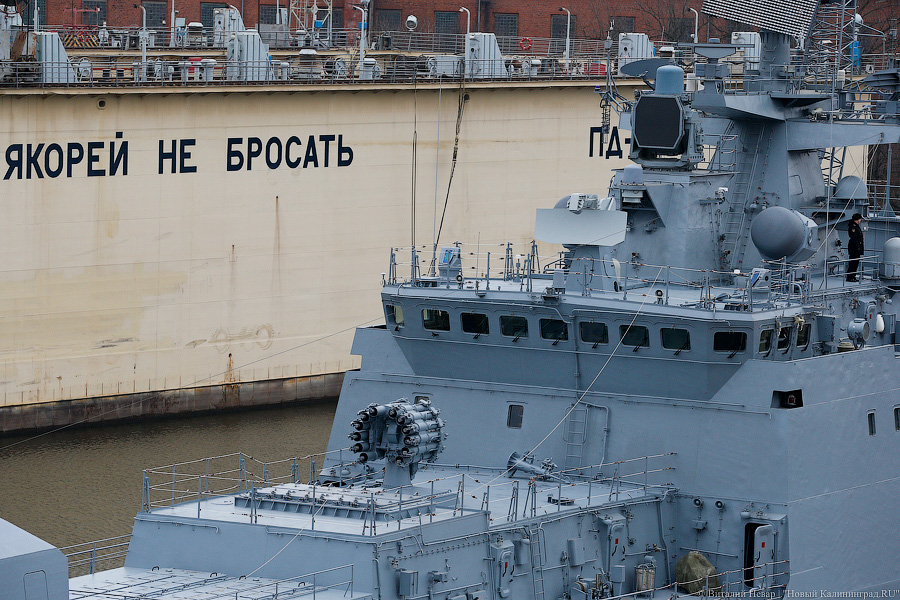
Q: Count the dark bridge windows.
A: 12